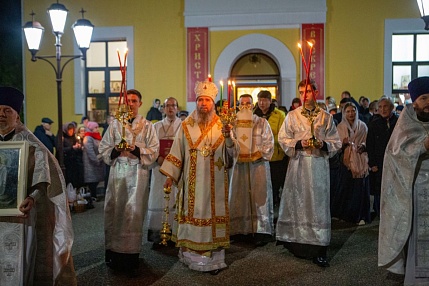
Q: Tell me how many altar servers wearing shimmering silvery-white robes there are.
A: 4